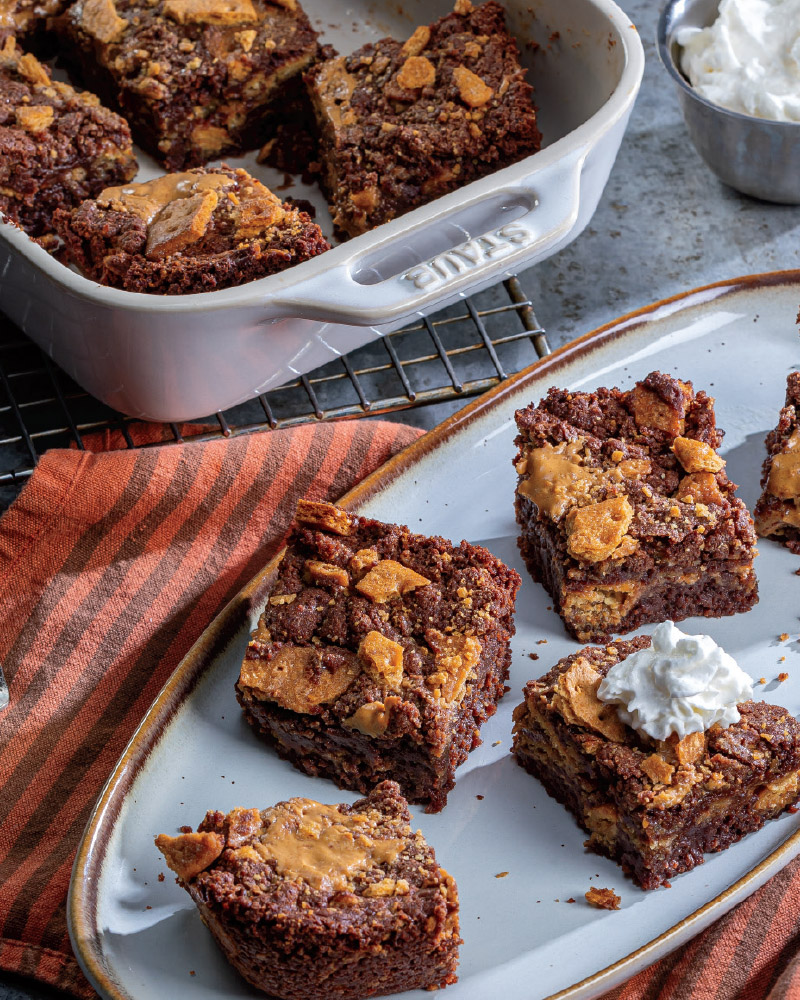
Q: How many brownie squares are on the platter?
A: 5